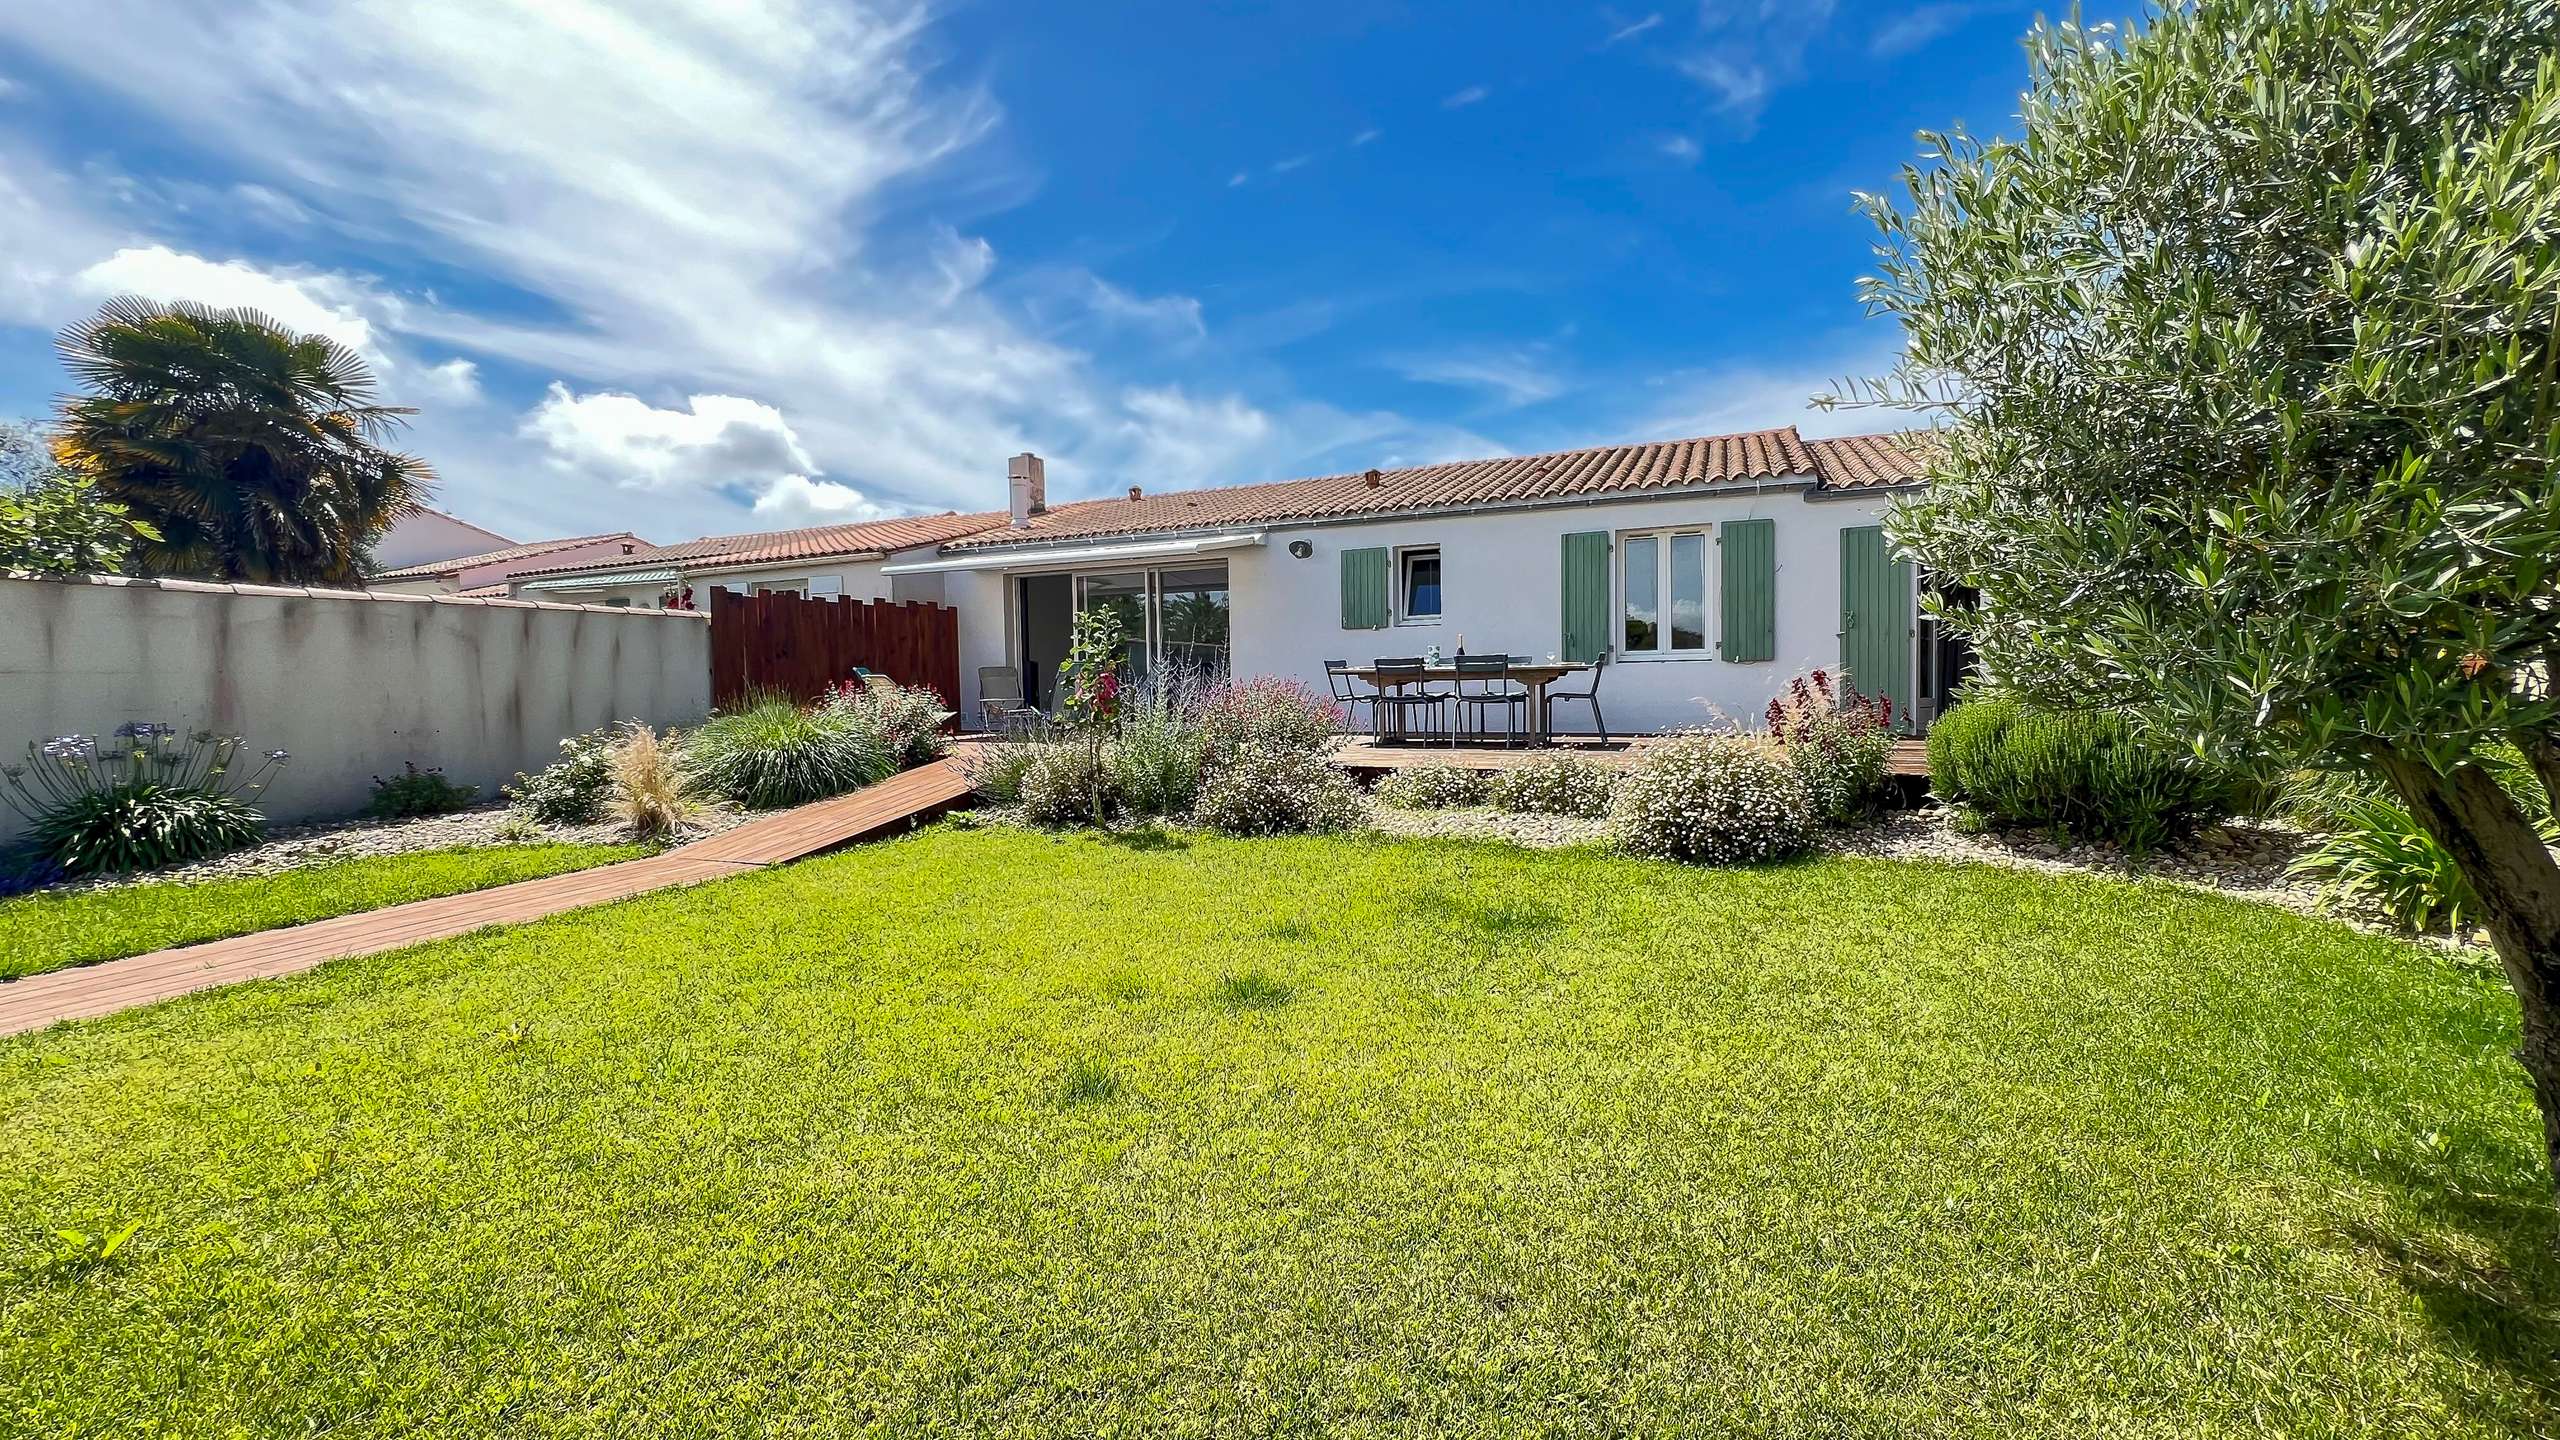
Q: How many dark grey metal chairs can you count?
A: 6